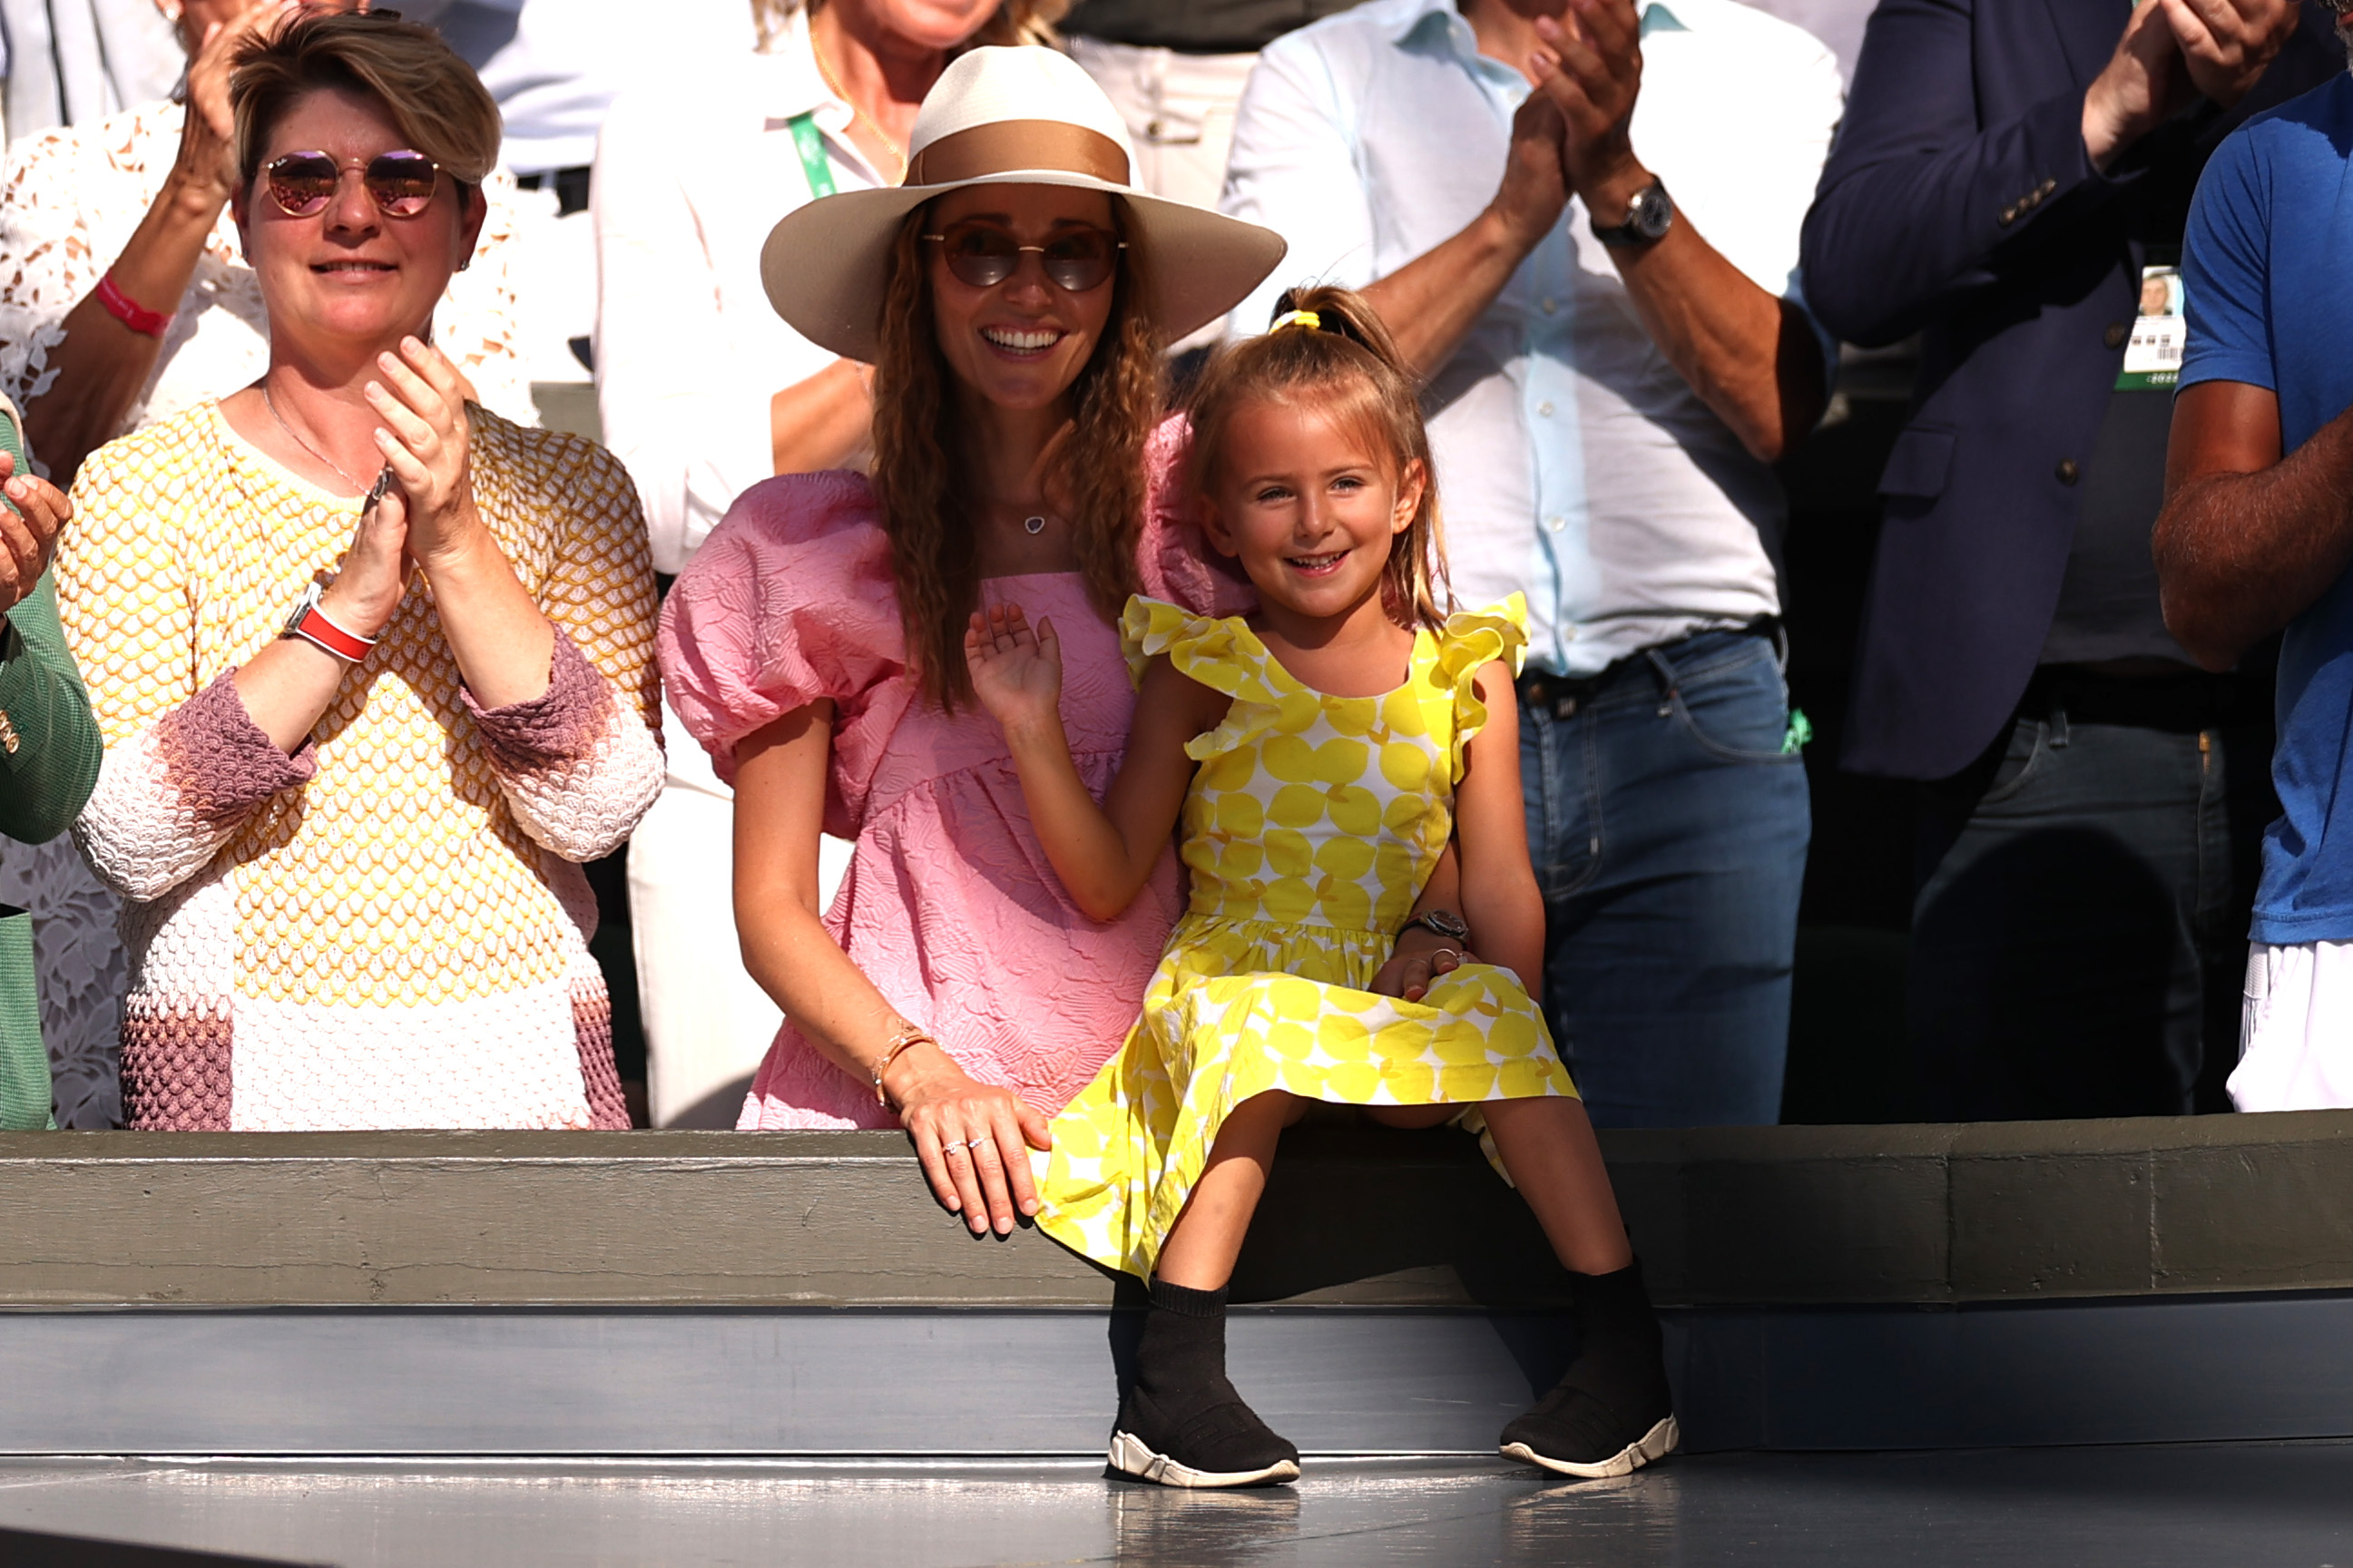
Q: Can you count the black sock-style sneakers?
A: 2